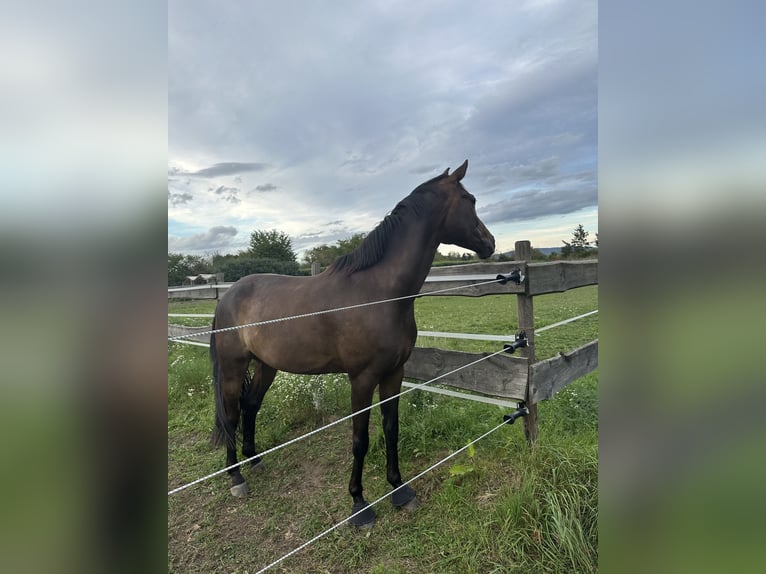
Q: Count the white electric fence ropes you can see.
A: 3